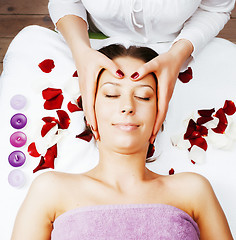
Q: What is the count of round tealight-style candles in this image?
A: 5